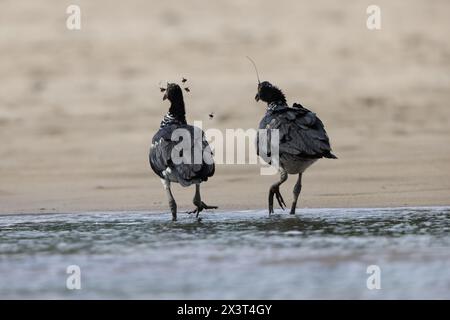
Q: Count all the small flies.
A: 4